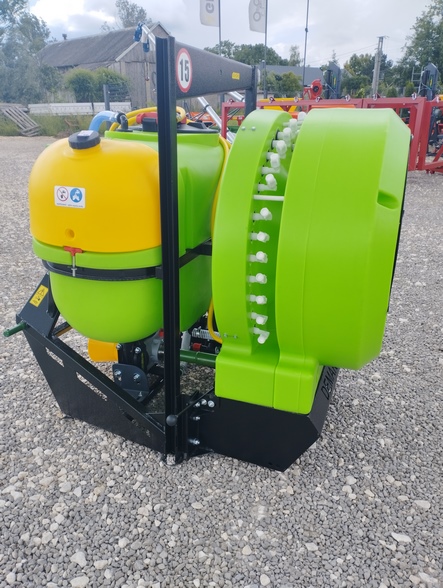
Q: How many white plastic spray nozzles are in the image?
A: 13